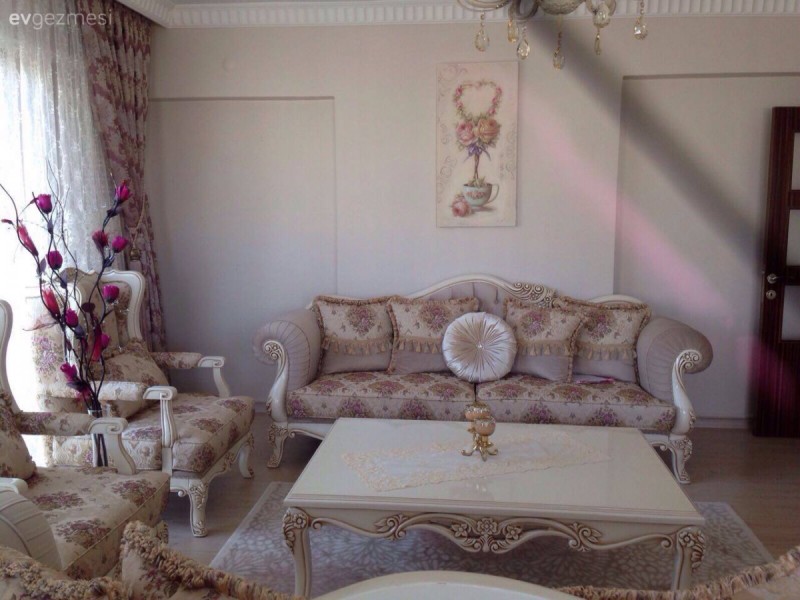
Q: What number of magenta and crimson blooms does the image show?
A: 12